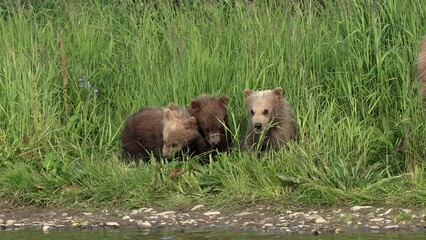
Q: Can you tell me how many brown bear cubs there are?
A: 3